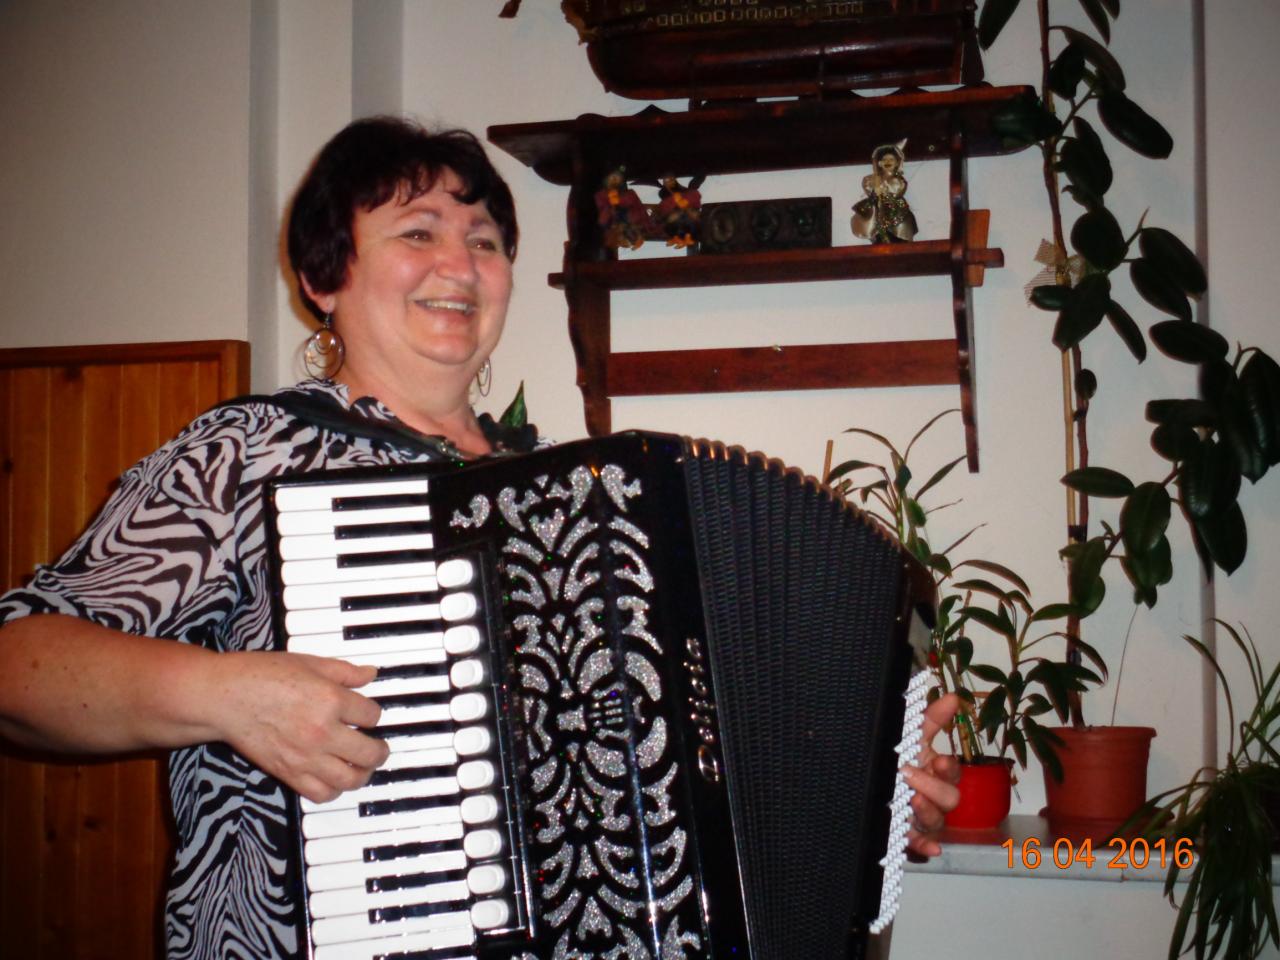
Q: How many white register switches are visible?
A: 11